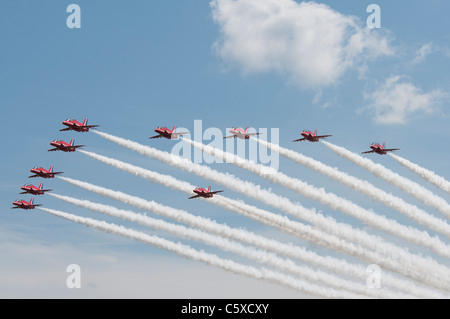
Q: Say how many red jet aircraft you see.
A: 10